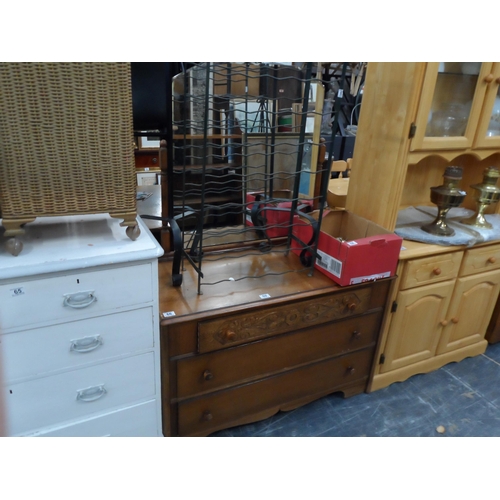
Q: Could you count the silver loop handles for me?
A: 3